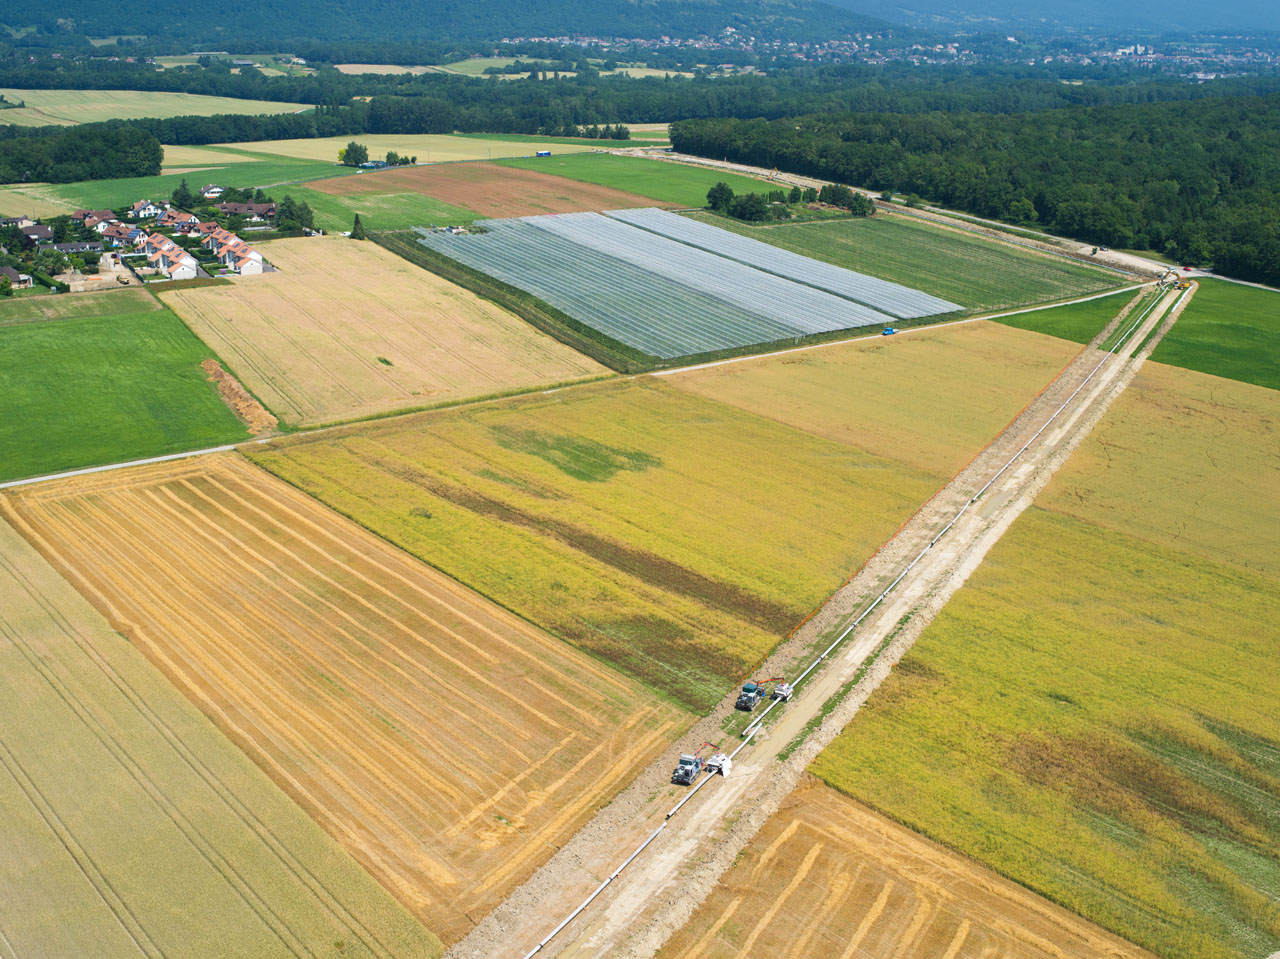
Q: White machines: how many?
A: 2